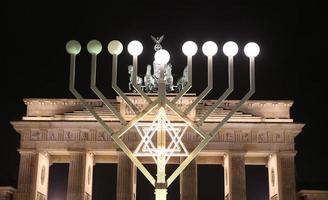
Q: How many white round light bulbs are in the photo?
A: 6